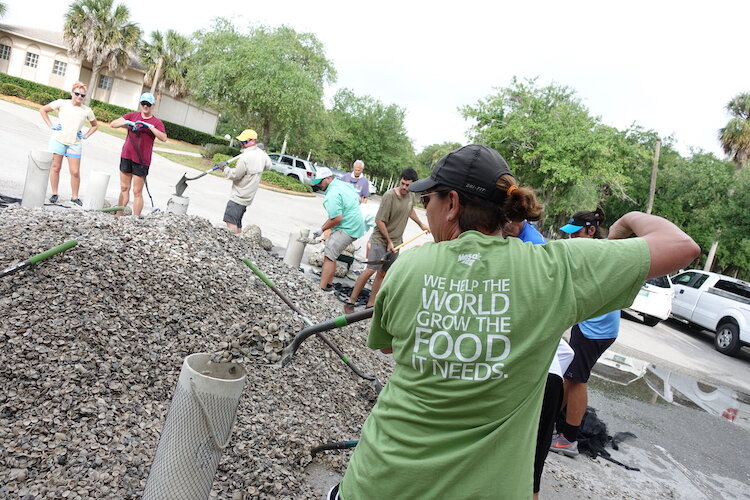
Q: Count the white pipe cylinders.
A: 5